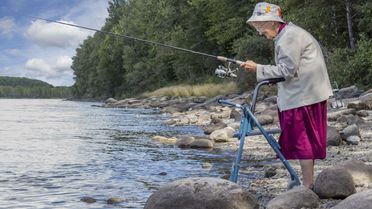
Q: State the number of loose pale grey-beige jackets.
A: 1